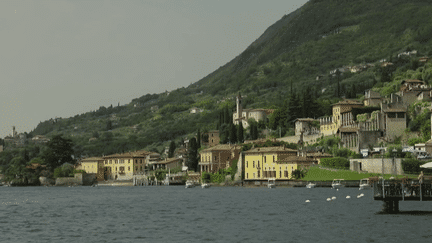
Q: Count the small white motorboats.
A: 6